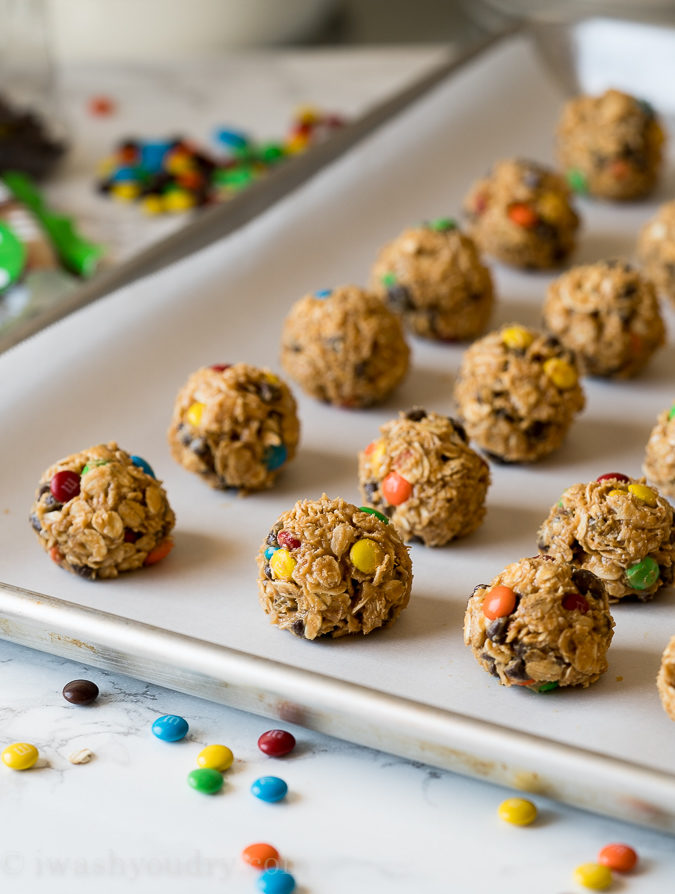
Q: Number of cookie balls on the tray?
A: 15